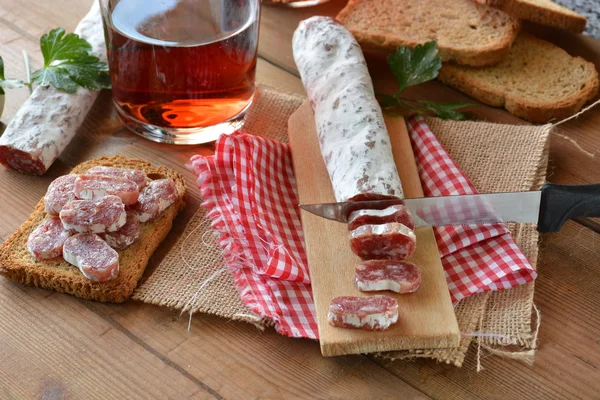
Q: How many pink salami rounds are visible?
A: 12